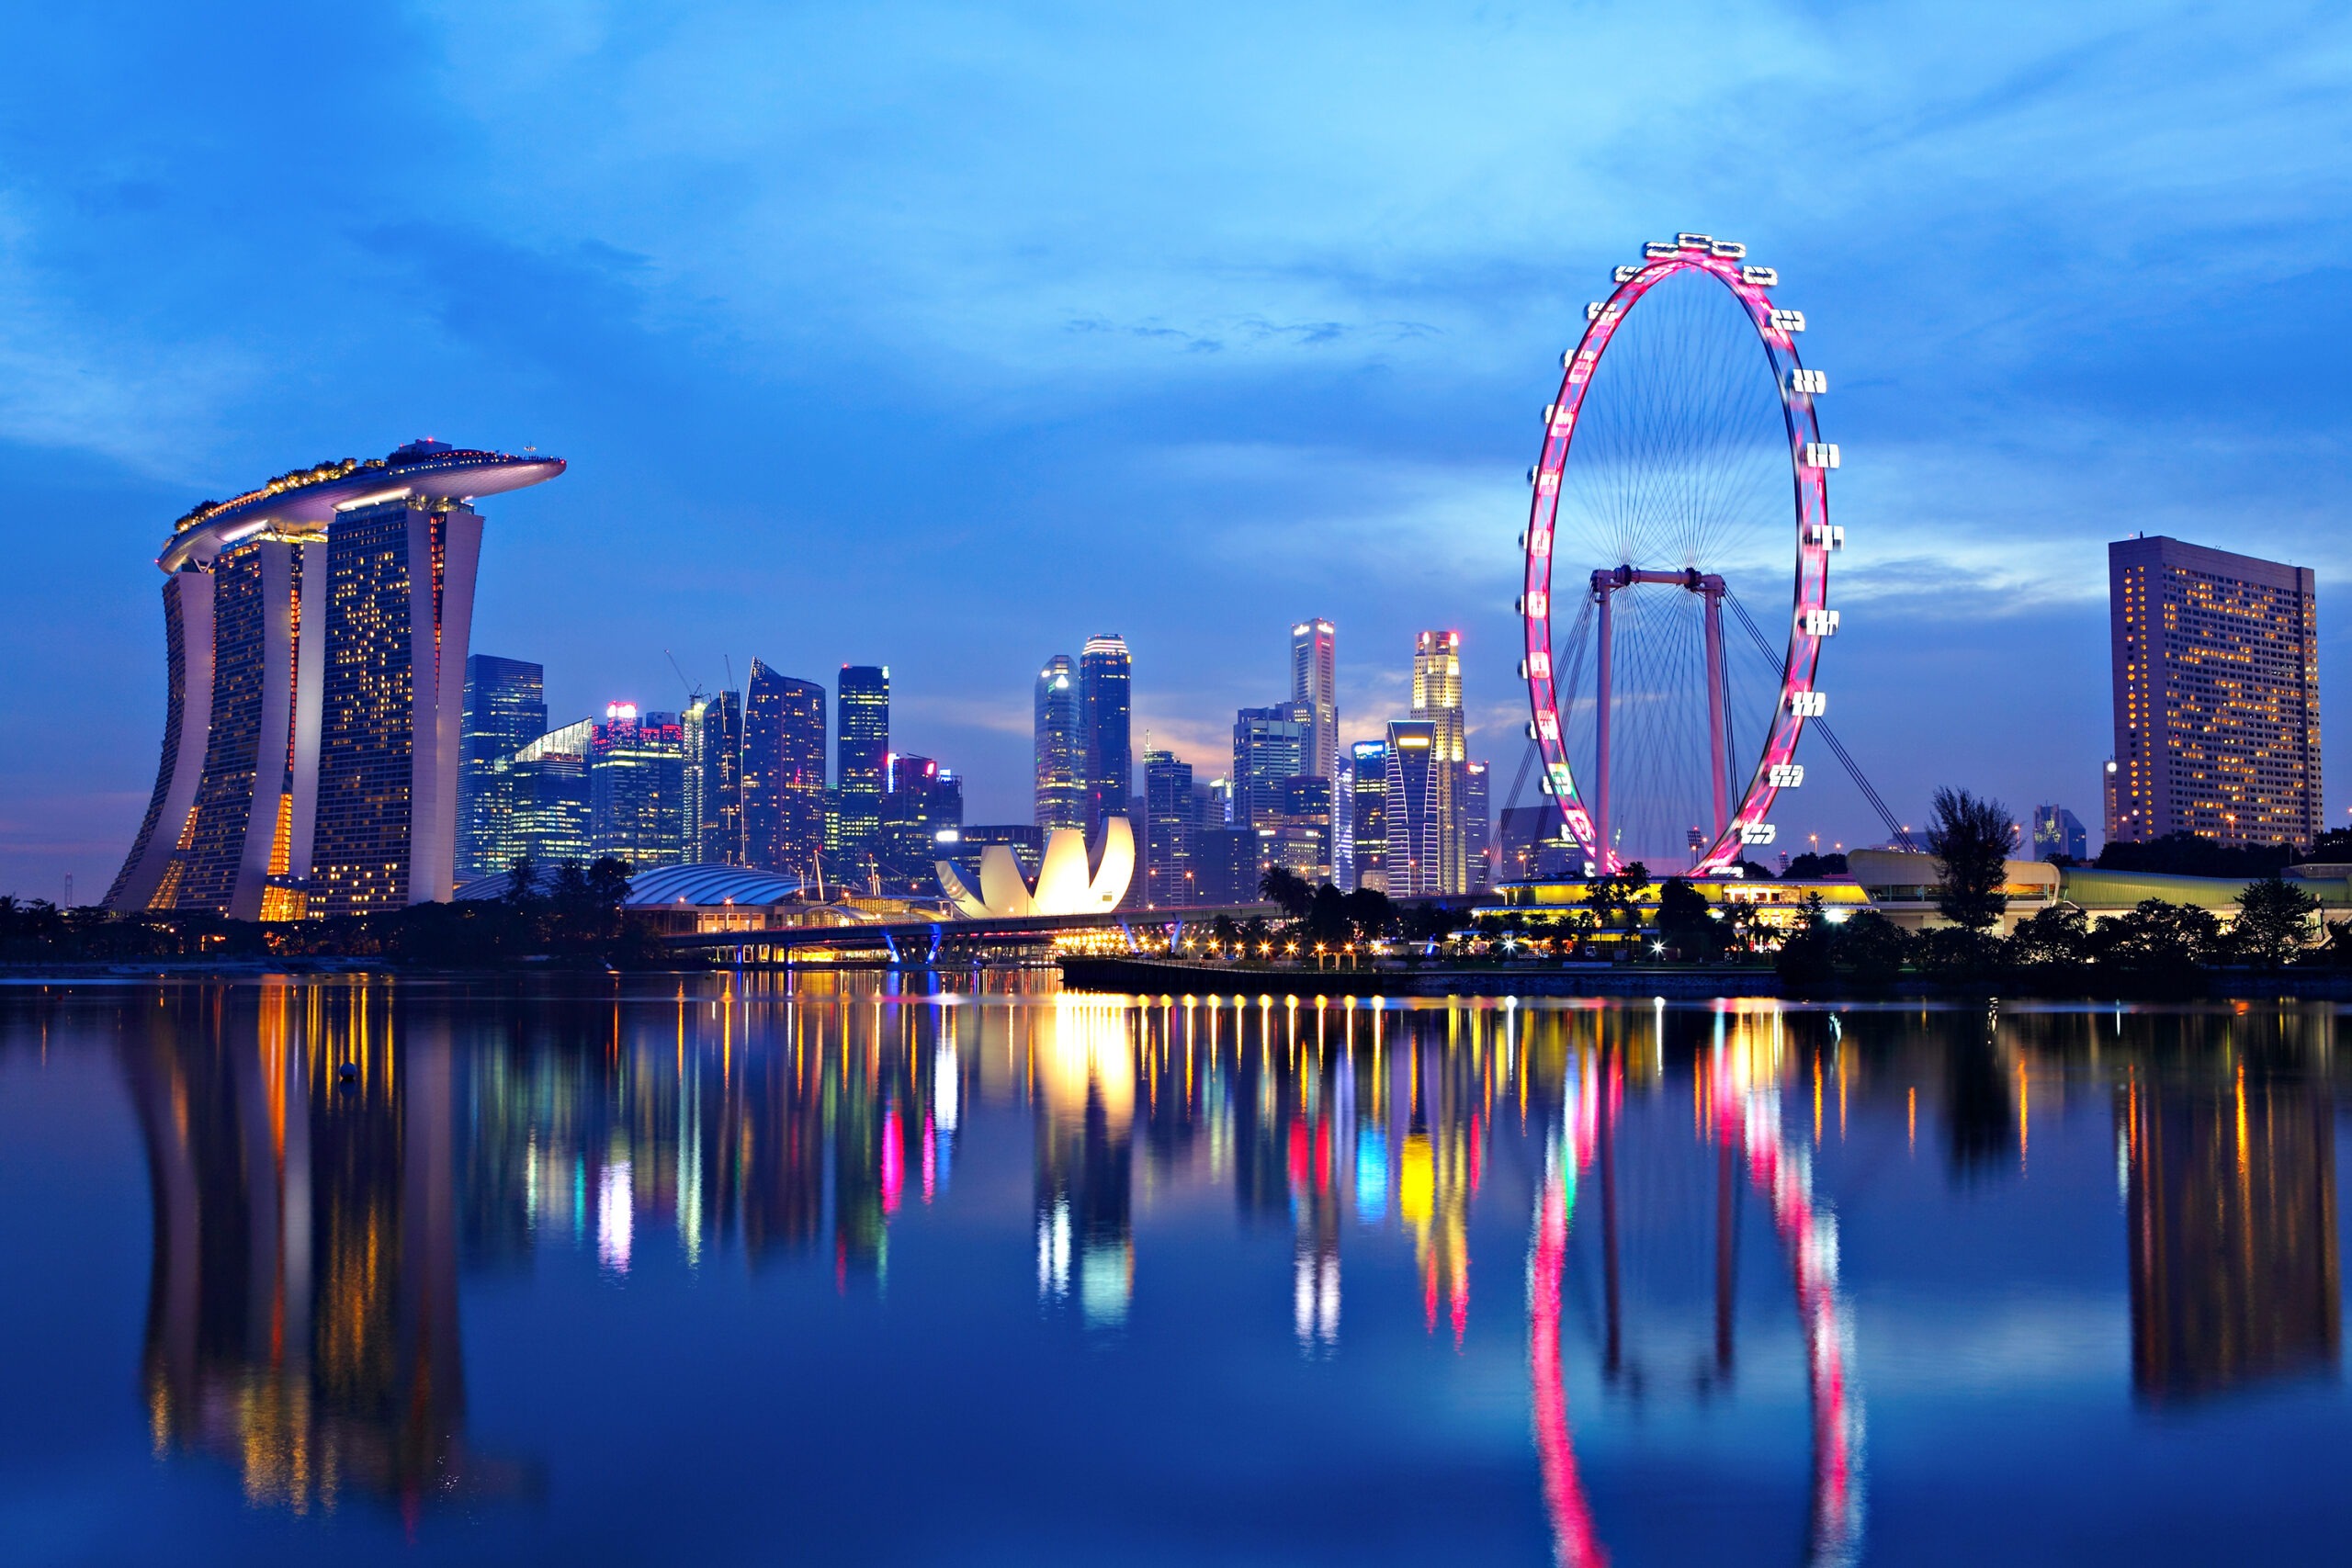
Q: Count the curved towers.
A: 3